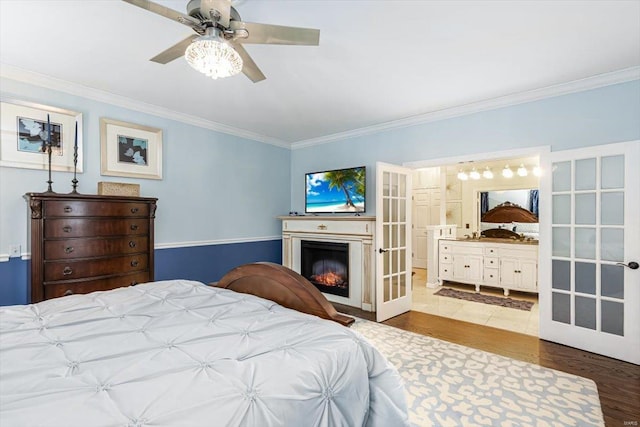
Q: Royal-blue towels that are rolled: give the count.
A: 0